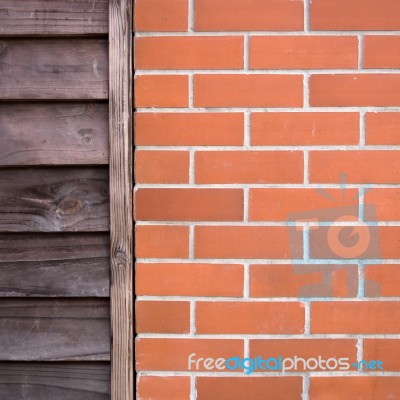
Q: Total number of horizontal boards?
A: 7